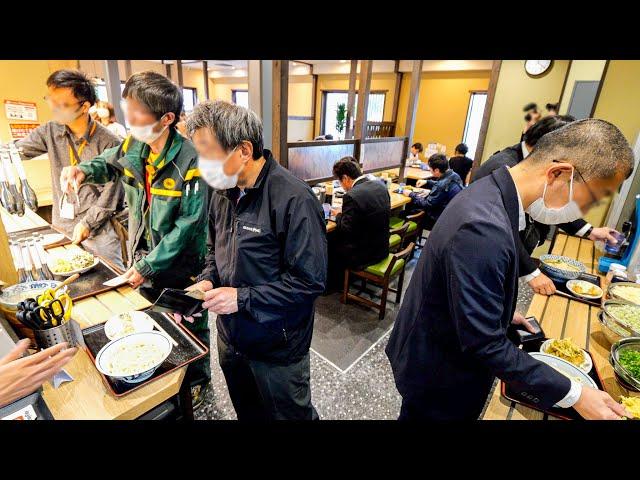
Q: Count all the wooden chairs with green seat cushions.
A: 3